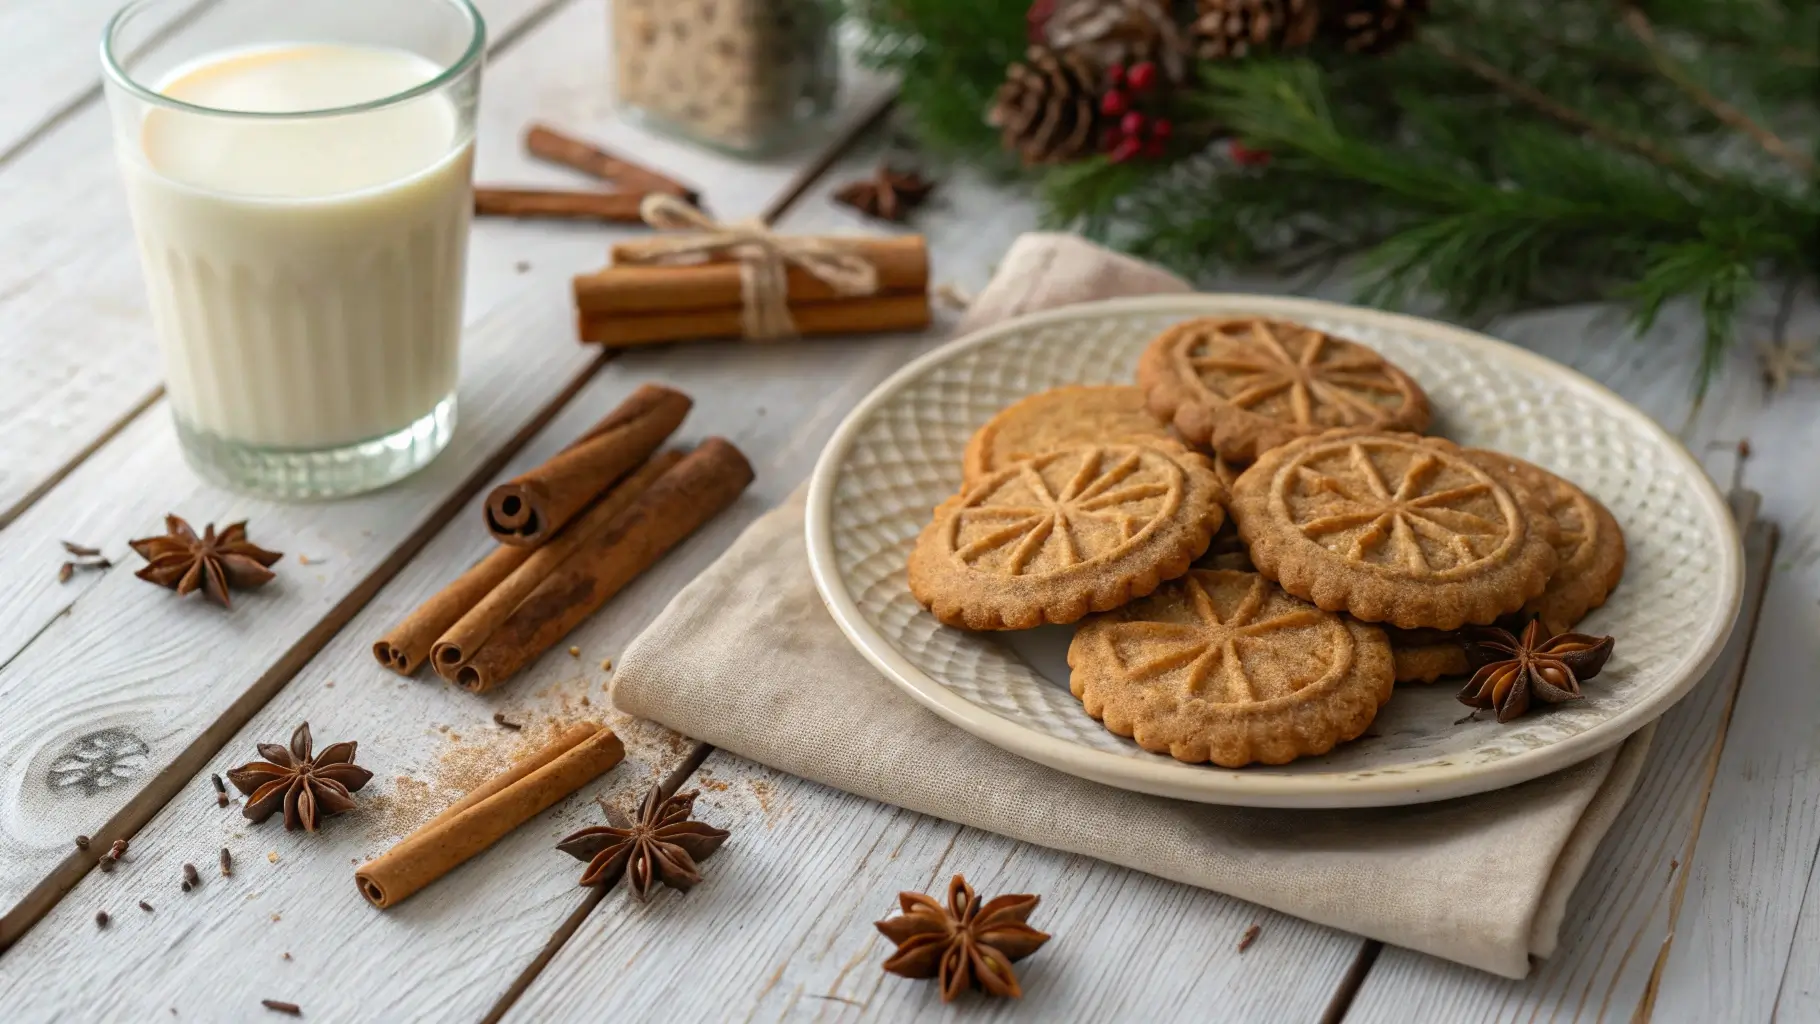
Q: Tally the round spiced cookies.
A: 6